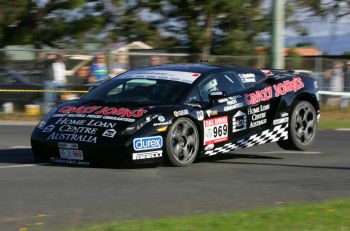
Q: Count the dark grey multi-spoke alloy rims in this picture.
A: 2